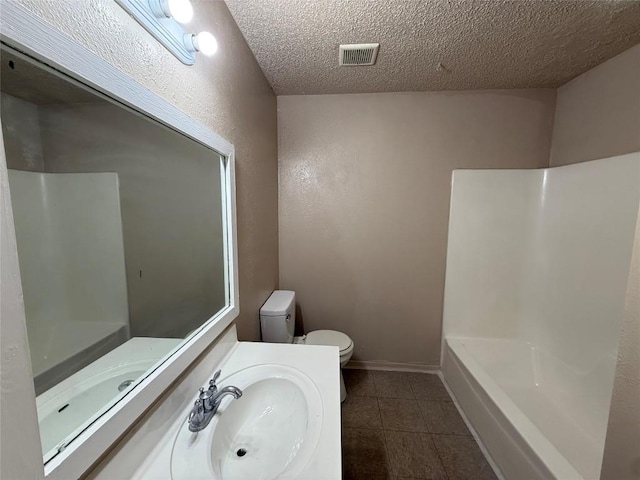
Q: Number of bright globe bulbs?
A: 2